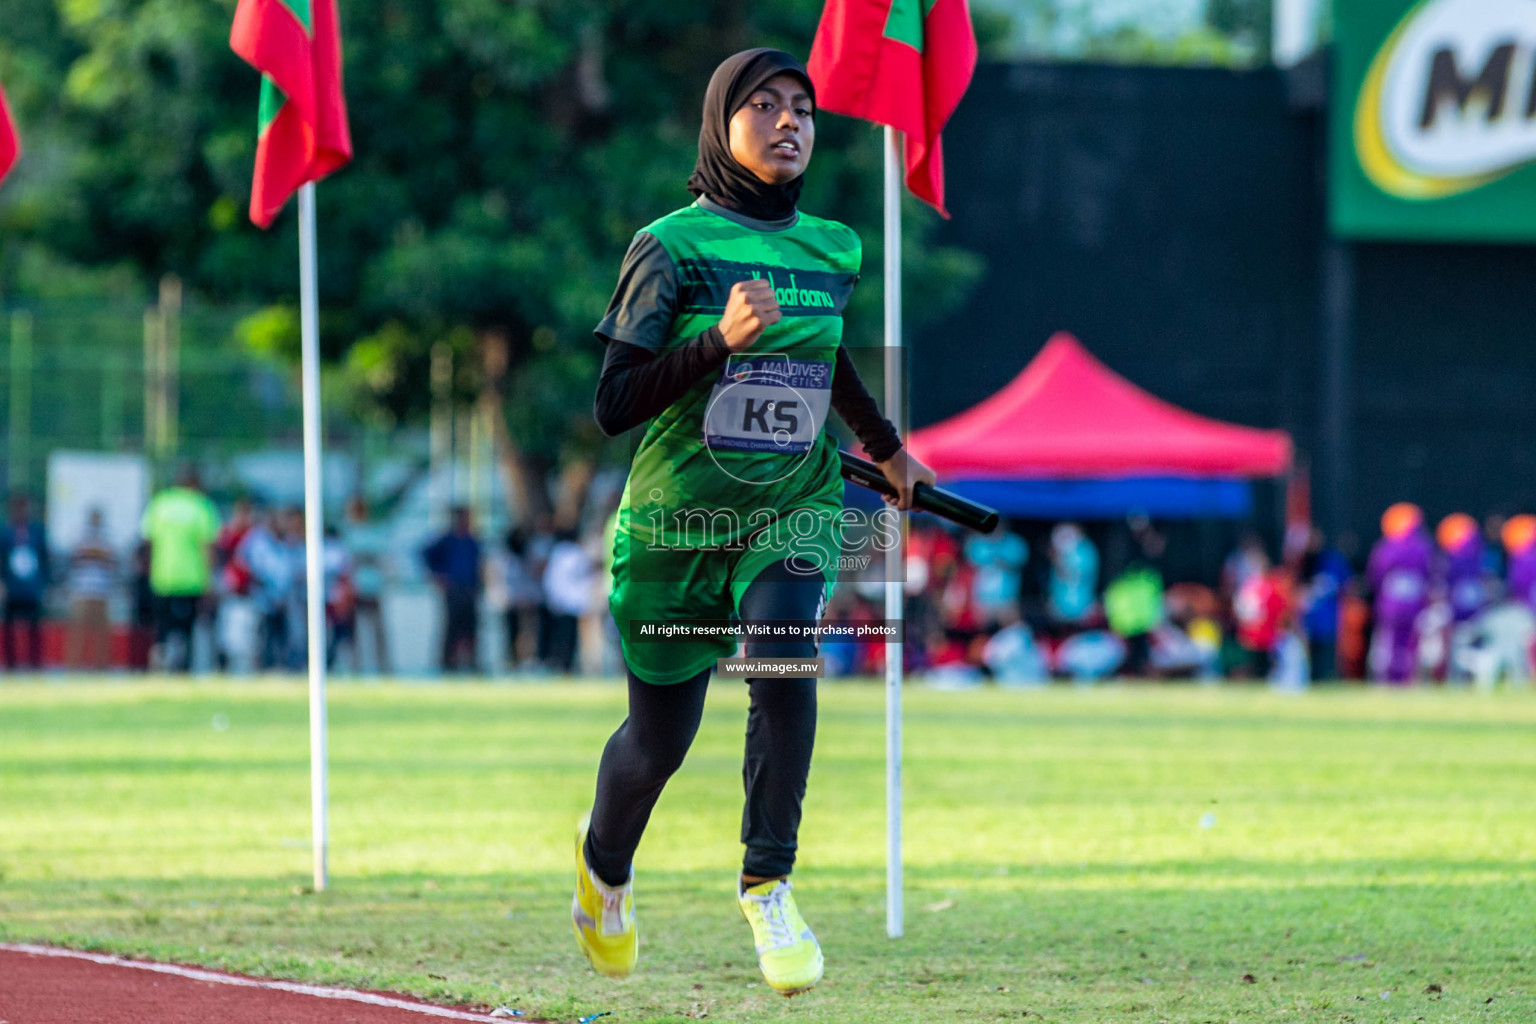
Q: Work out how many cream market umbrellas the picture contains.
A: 0